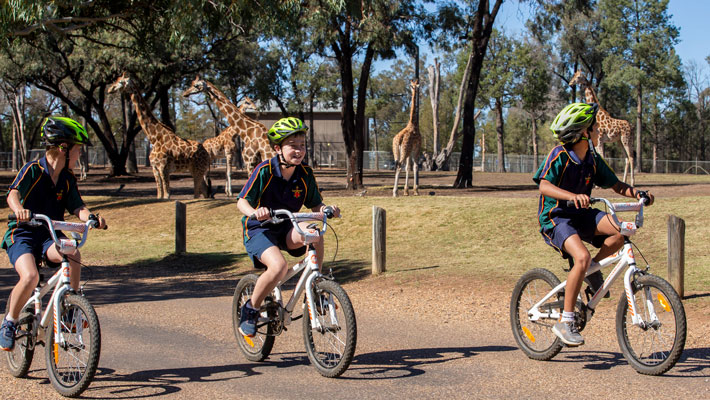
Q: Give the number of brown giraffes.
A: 5